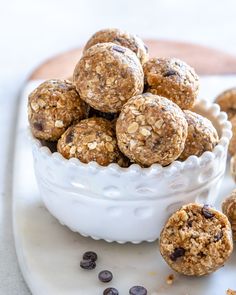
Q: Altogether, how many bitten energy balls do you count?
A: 1